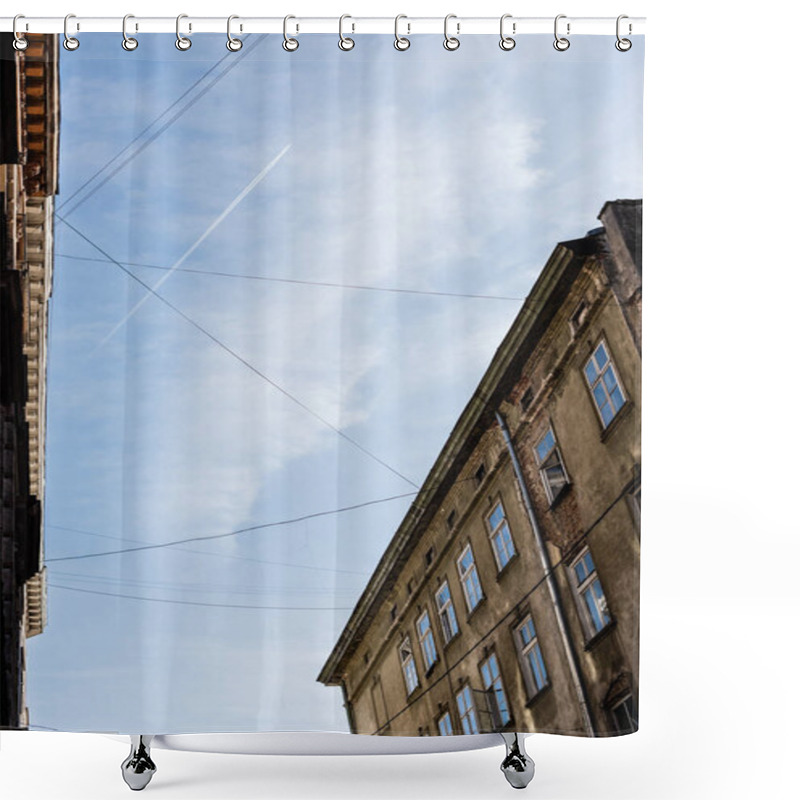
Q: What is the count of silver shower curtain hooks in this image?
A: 12